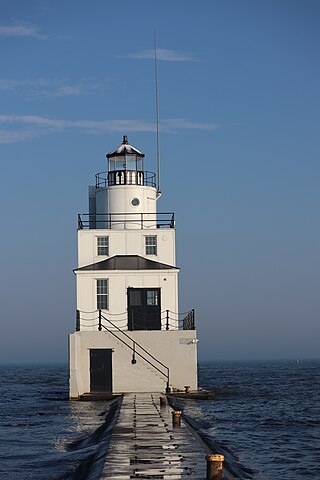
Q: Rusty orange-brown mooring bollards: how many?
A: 3